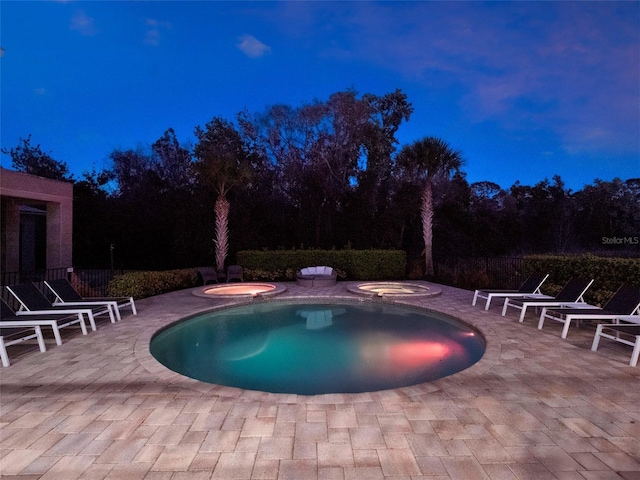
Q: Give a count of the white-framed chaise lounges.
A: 8